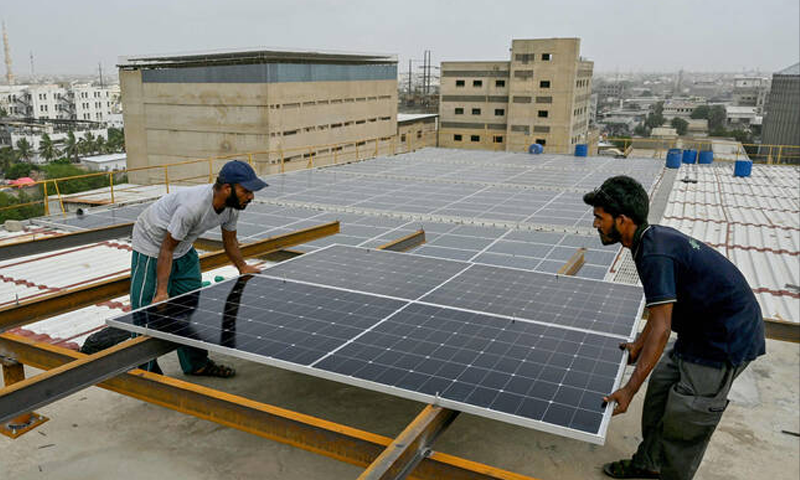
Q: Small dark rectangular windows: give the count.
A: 13